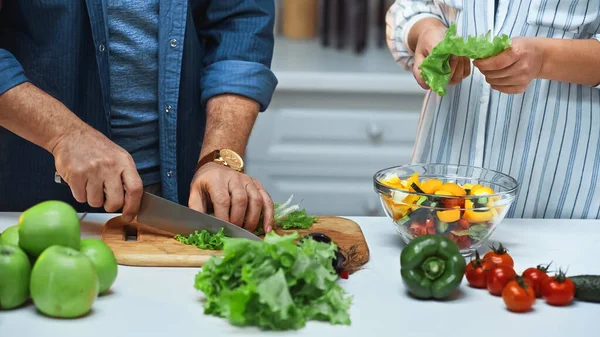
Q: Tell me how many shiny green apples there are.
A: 5